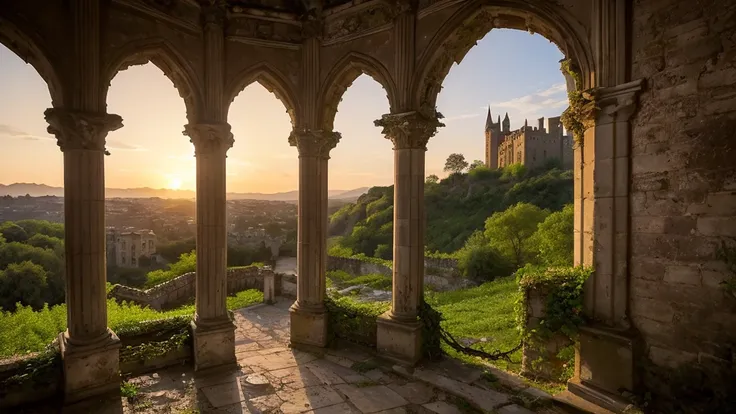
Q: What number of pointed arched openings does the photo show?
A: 5